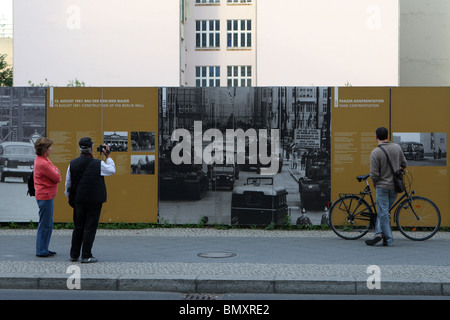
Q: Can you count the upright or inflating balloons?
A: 0